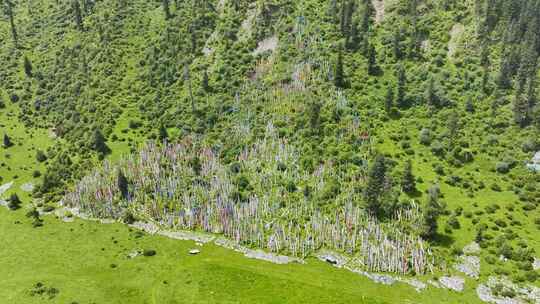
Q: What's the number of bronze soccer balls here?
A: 0